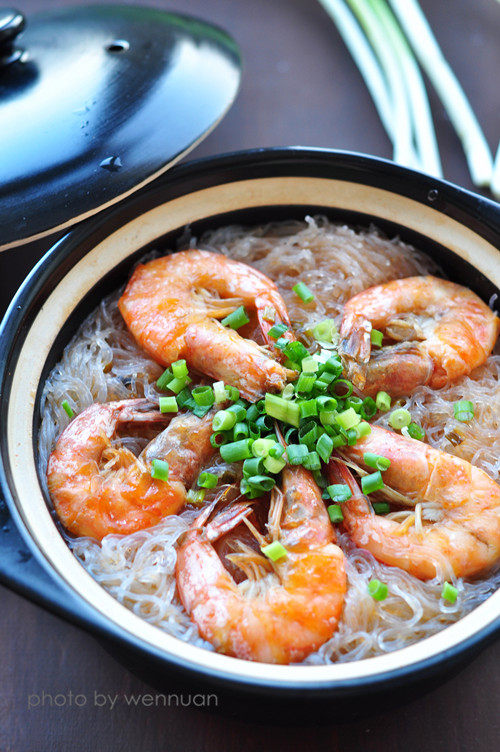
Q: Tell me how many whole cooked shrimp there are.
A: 5